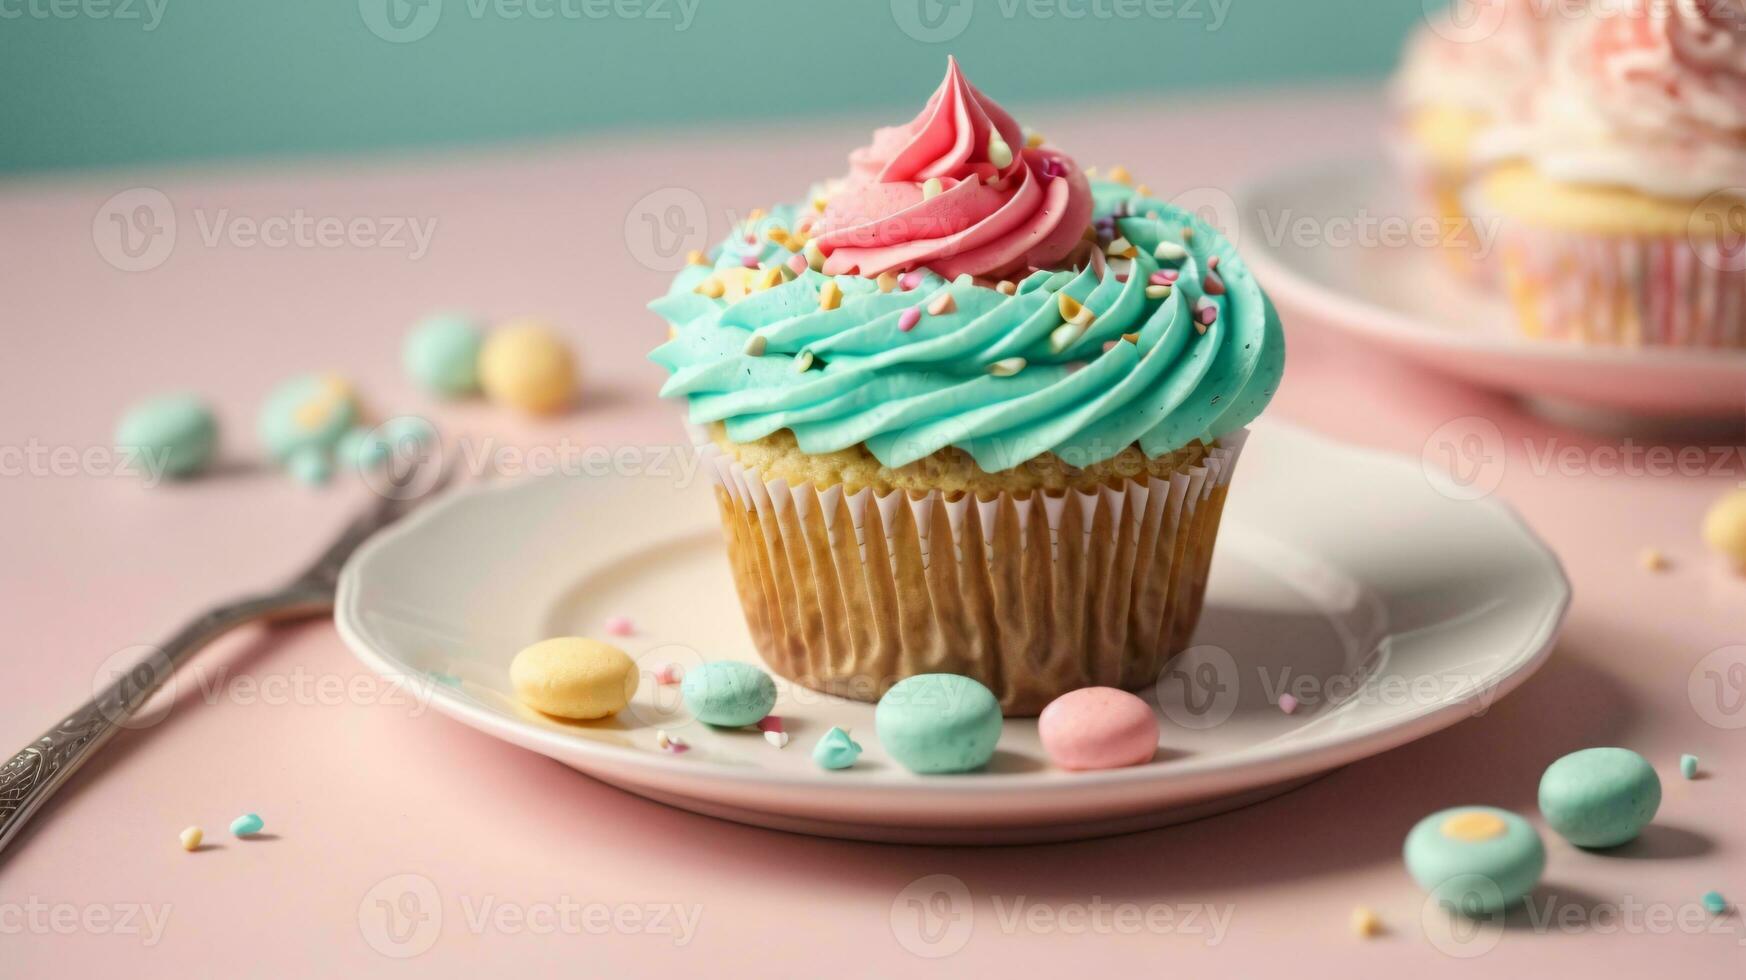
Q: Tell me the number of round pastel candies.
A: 11